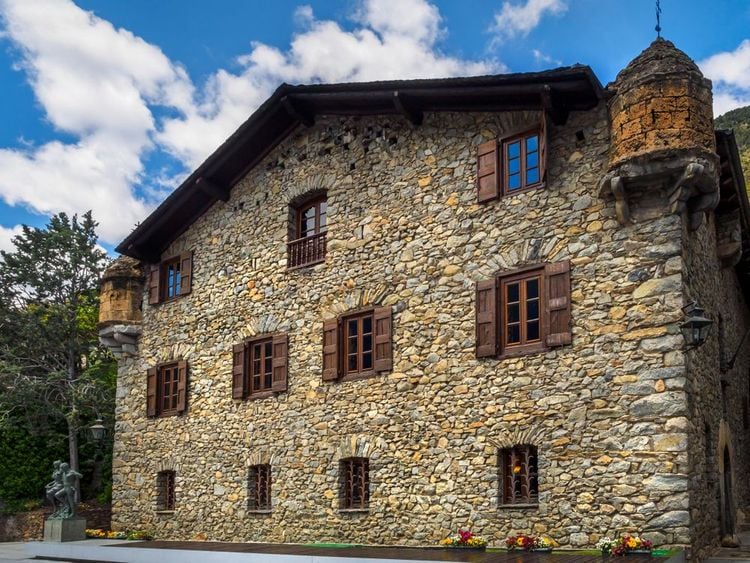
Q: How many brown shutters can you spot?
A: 12